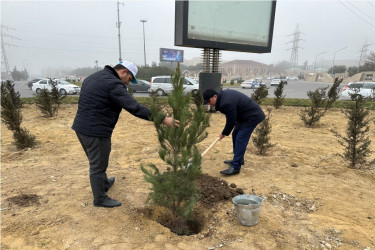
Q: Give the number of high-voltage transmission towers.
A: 3